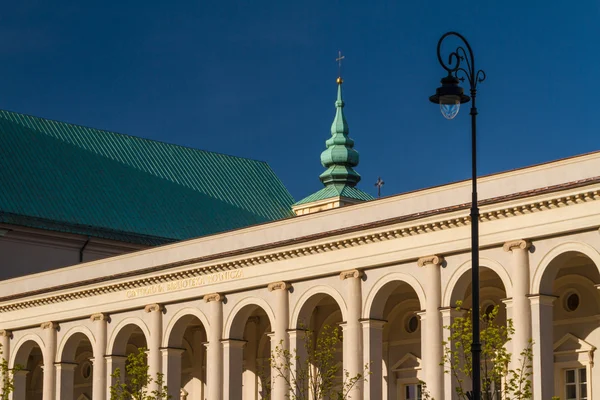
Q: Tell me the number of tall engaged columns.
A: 9